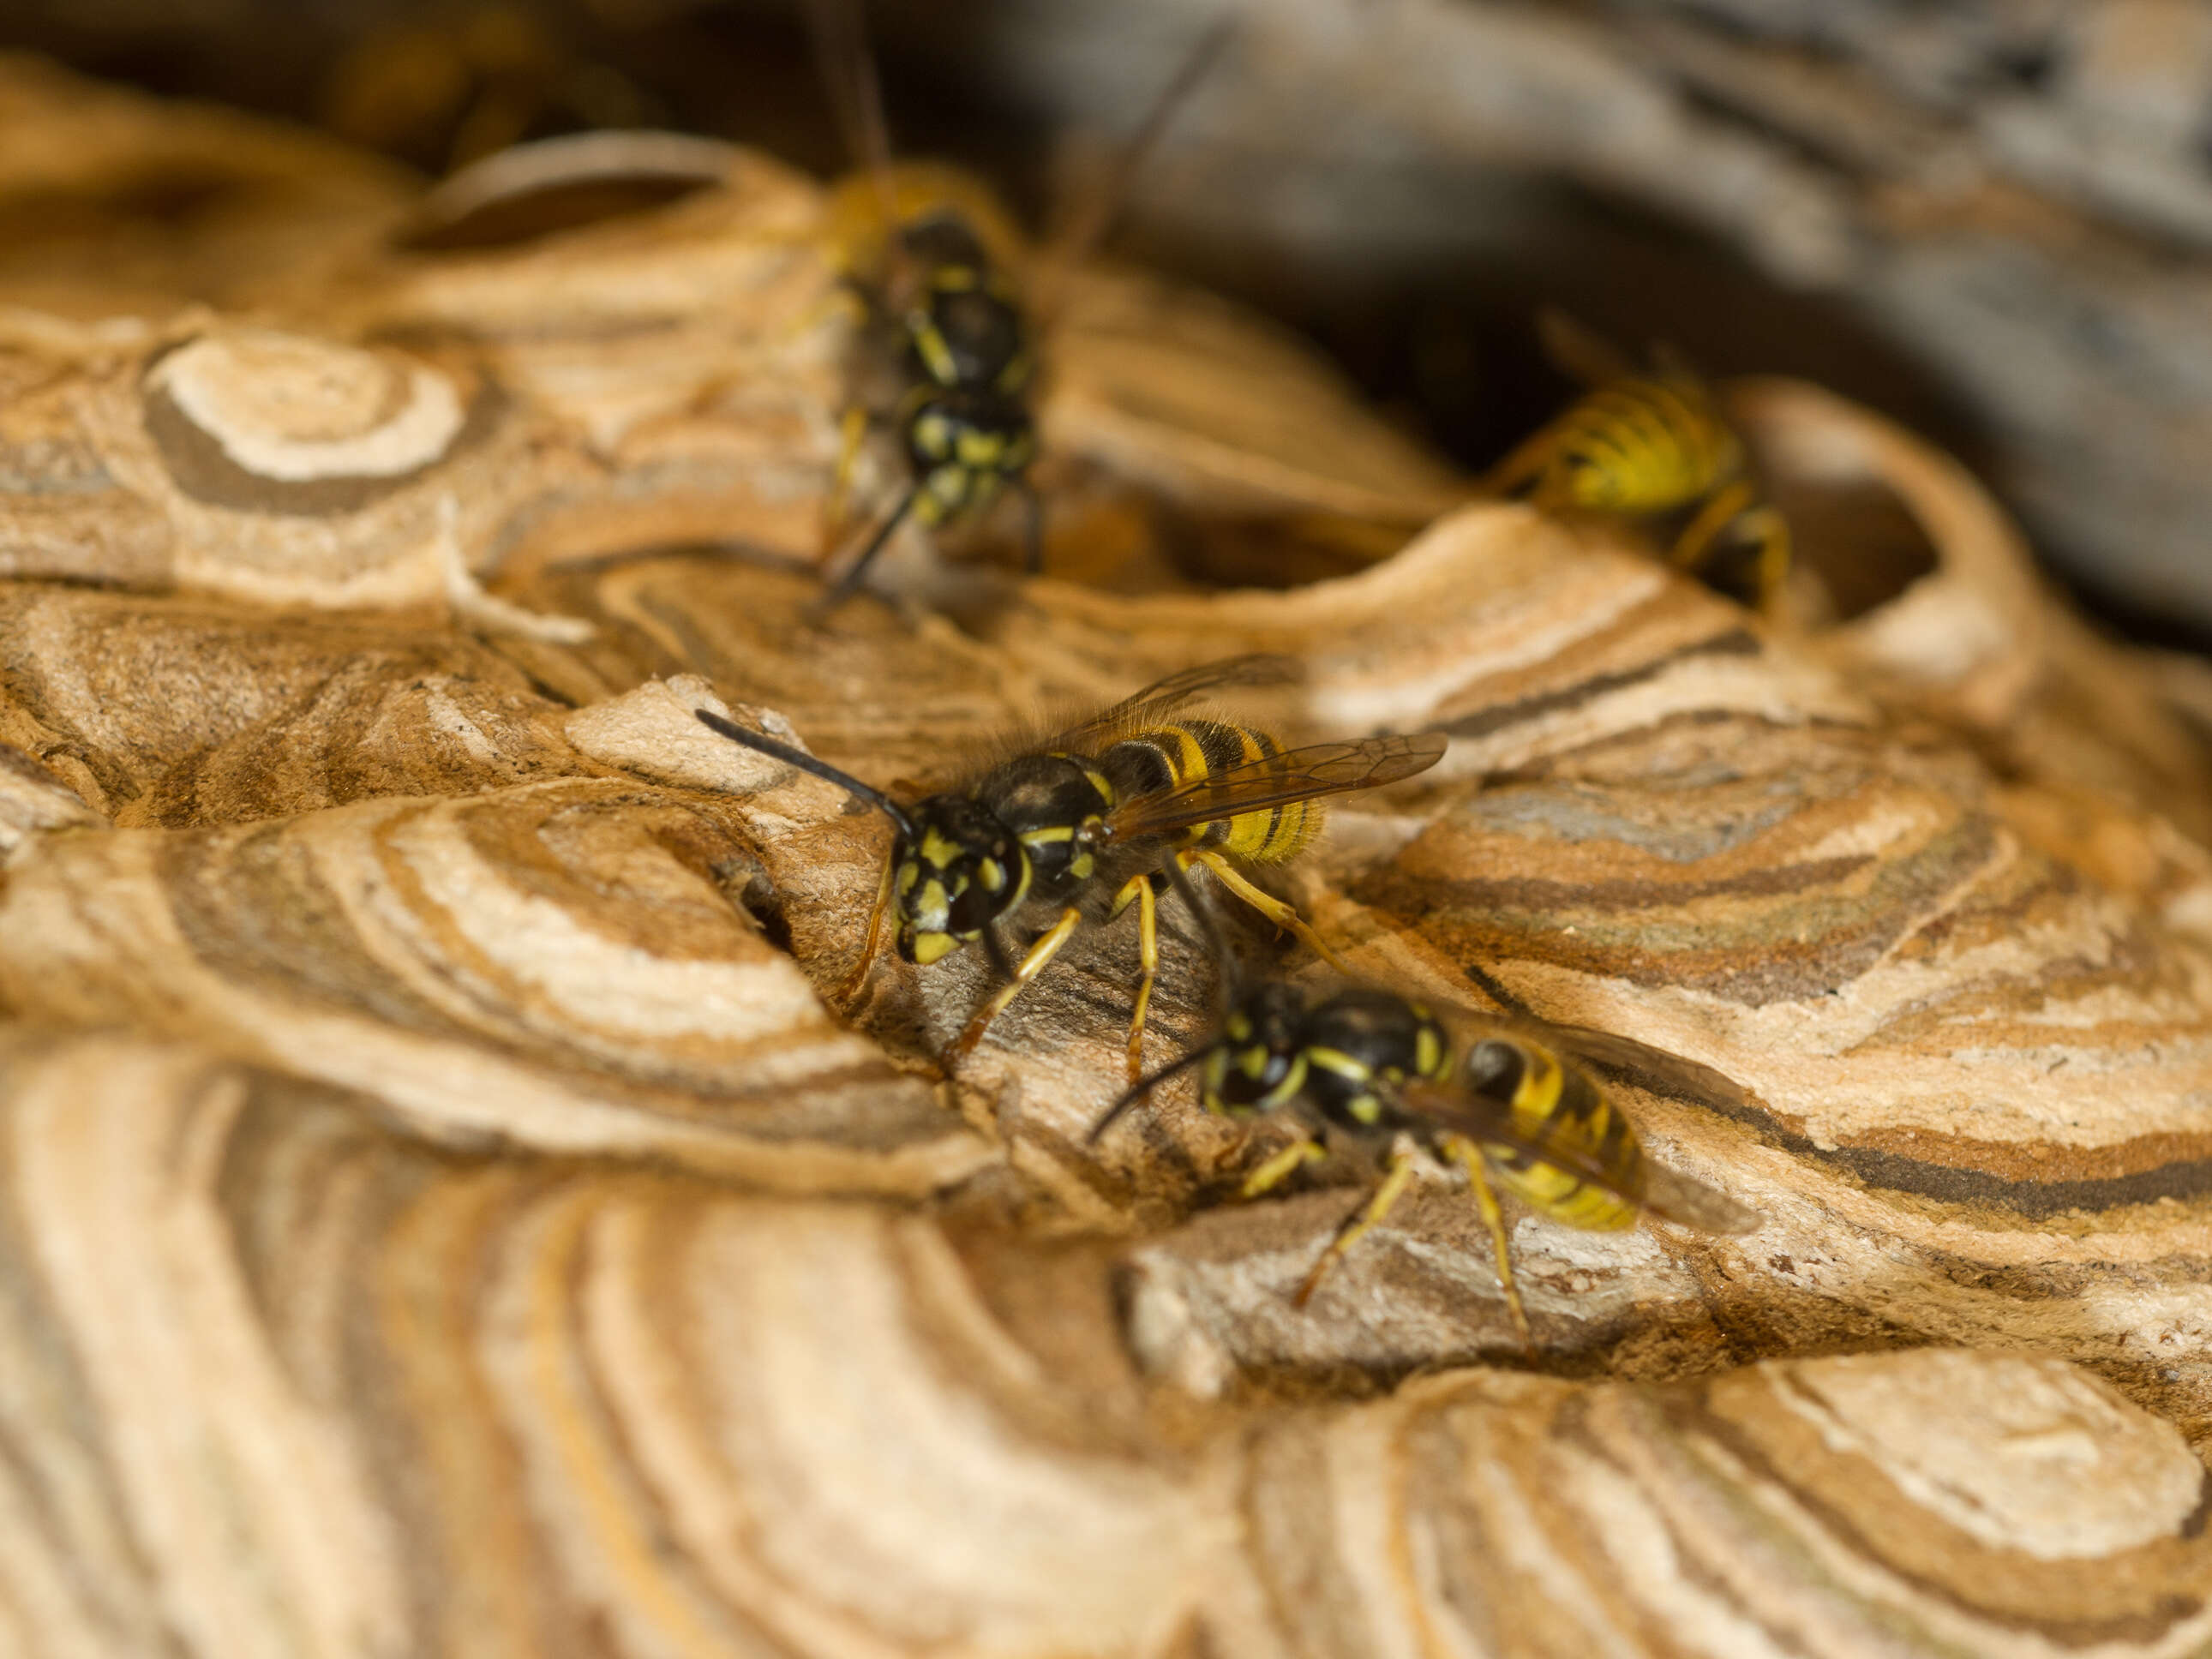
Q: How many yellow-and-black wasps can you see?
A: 4